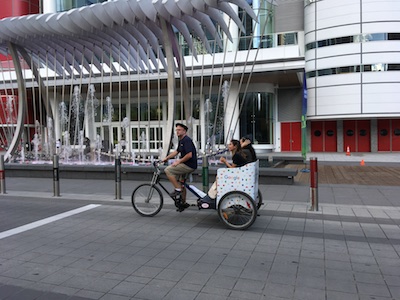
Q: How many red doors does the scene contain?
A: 8